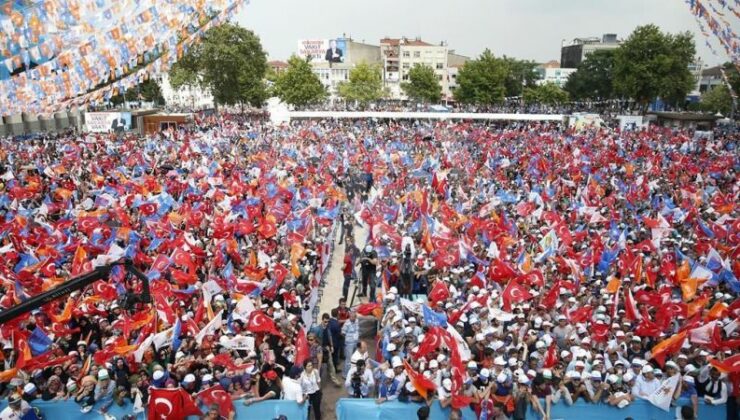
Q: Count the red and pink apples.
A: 0